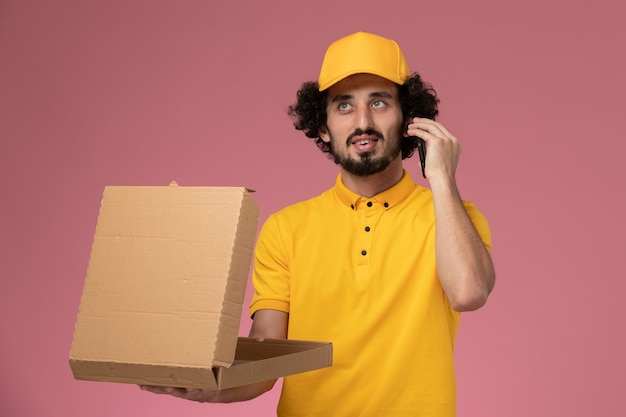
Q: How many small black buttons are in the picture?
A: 5